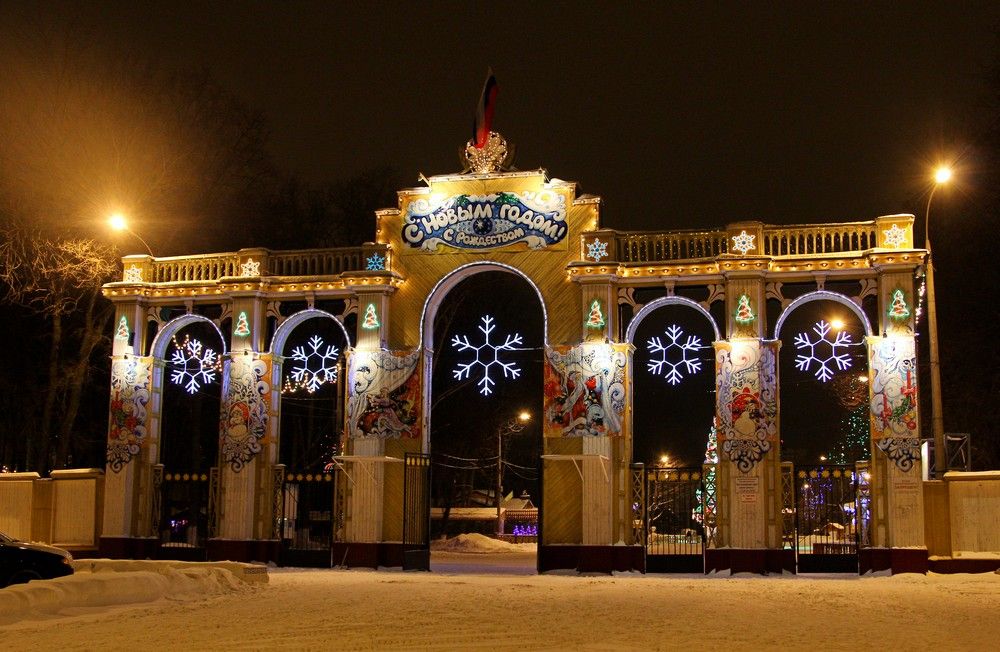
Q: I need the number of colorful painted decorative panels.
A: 6